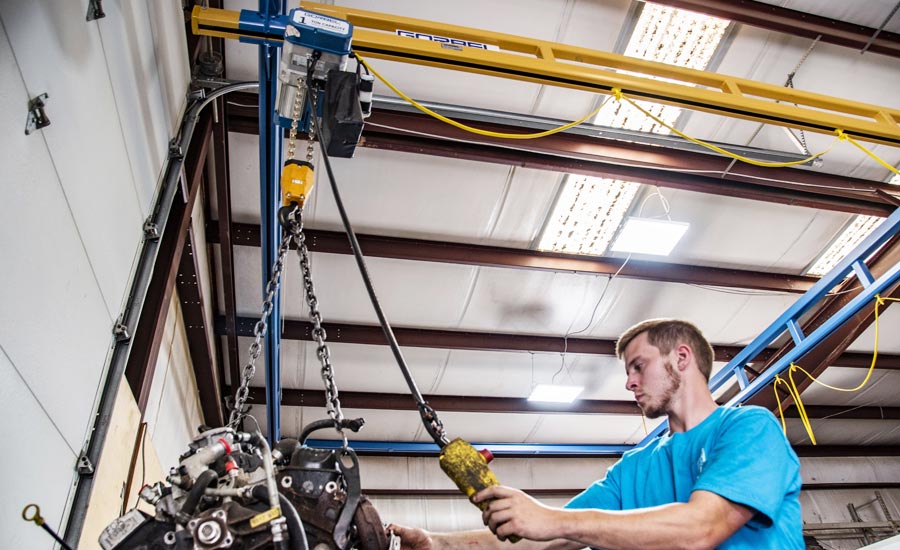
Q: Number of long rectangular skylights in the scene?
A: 3